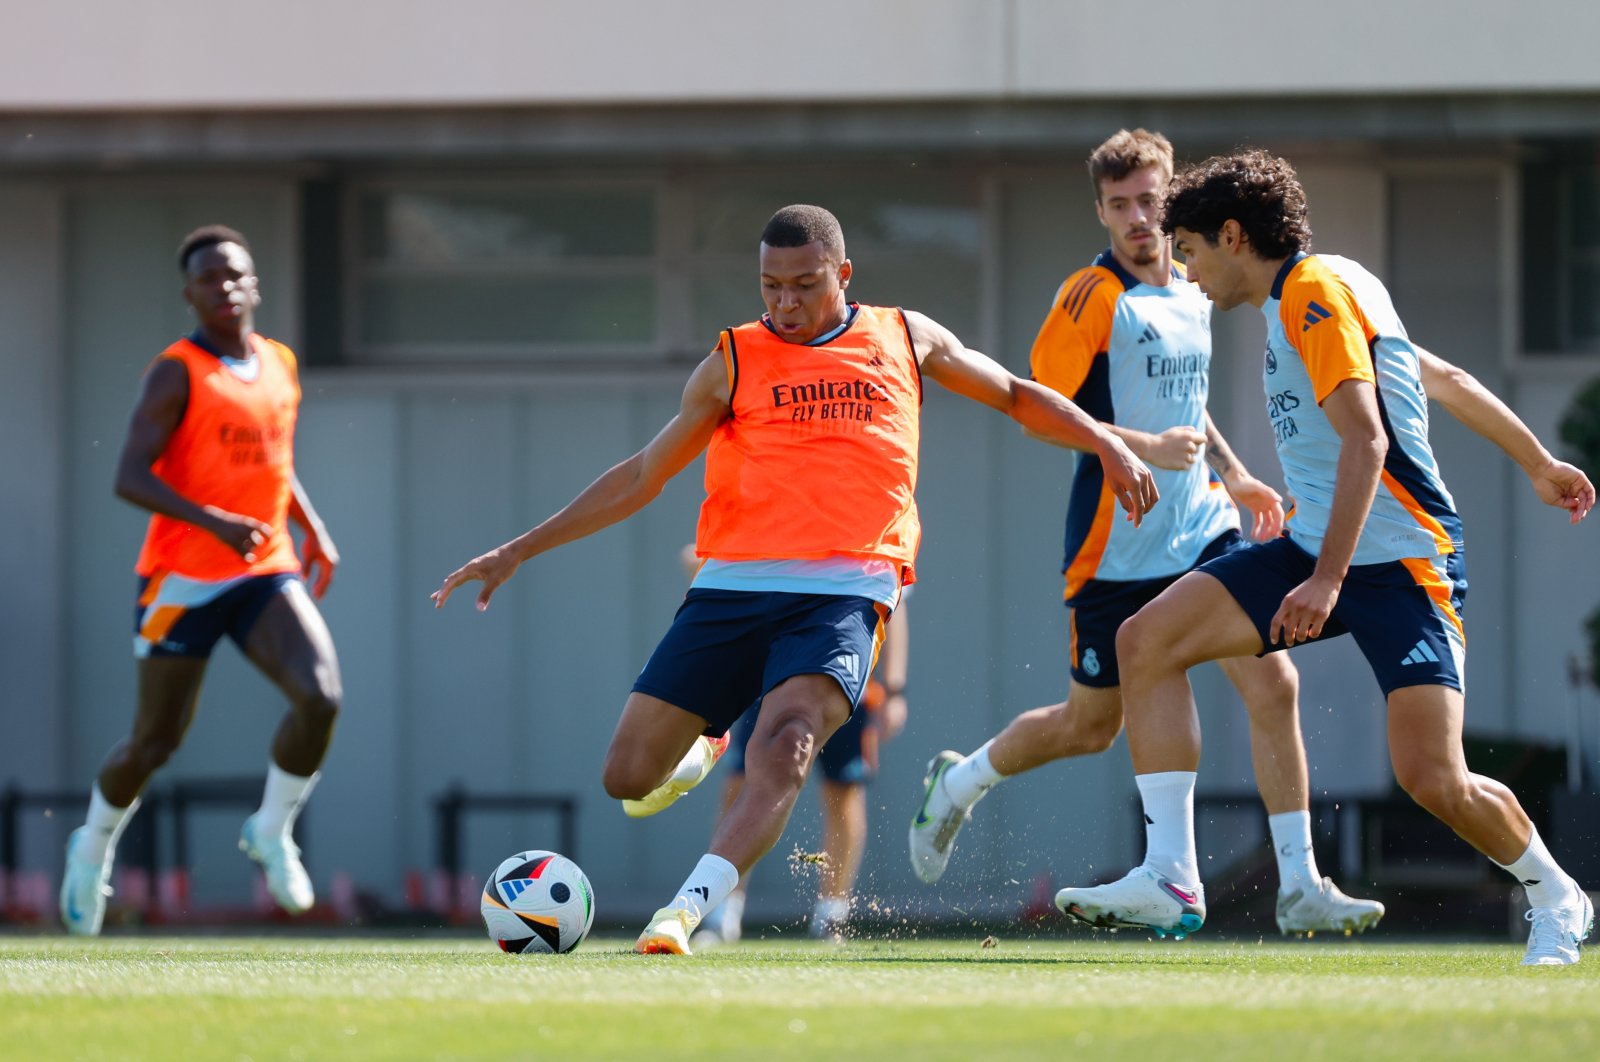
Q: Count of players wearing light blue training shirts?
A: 2